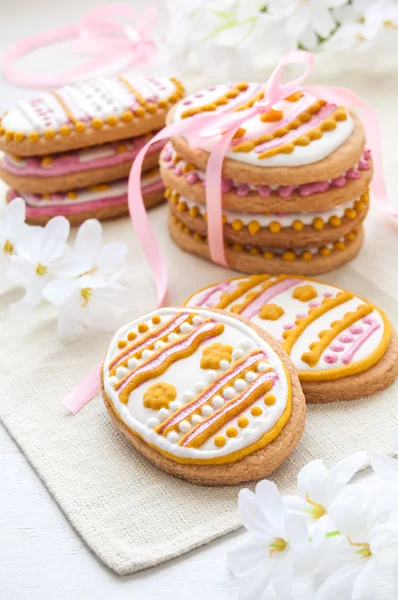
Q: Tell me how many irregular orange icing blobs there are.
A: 7